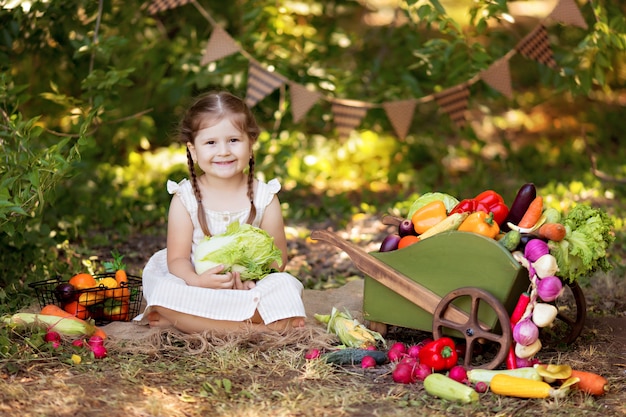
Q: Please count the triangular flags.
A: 10